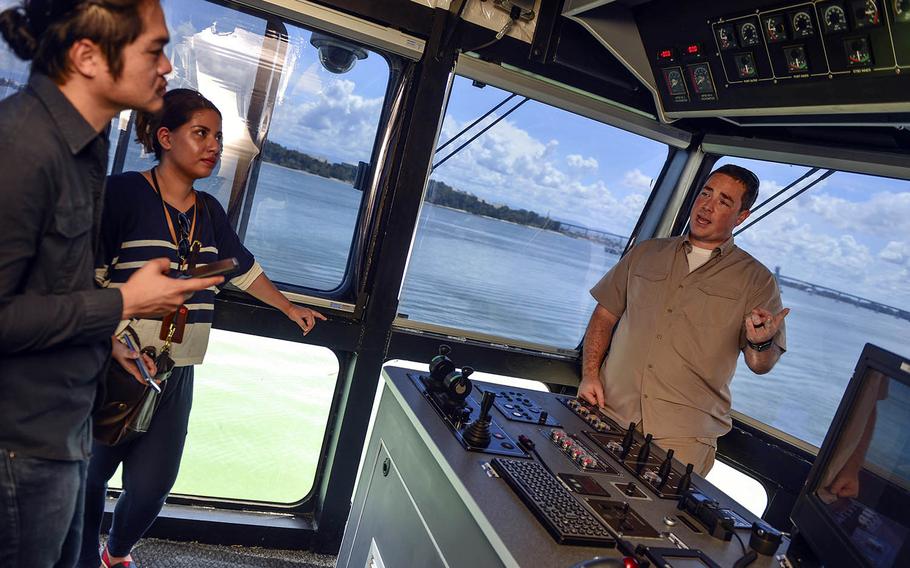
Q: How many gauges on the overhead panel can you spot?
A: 12